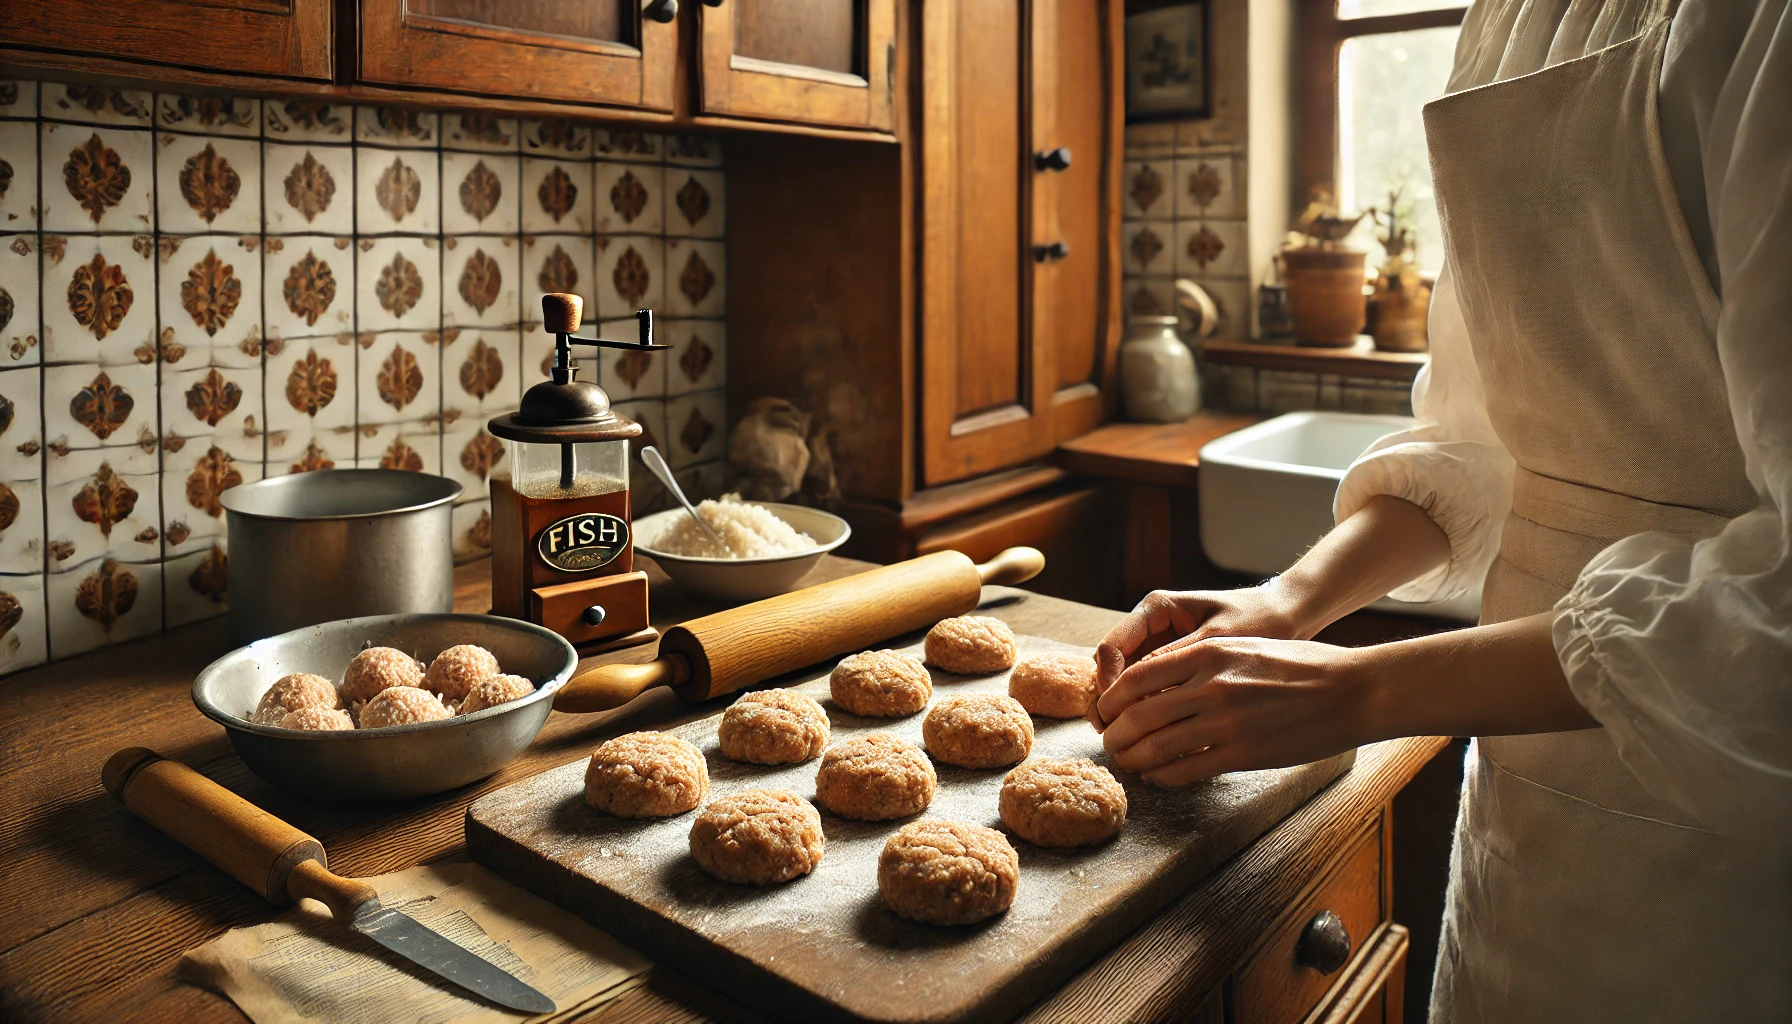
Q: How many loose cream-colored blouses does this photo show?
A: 1